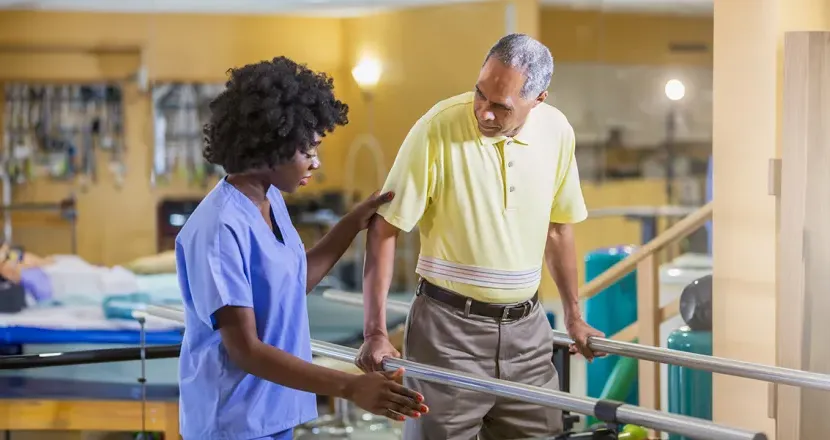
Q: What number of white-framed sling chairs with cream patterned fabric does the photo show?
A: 0